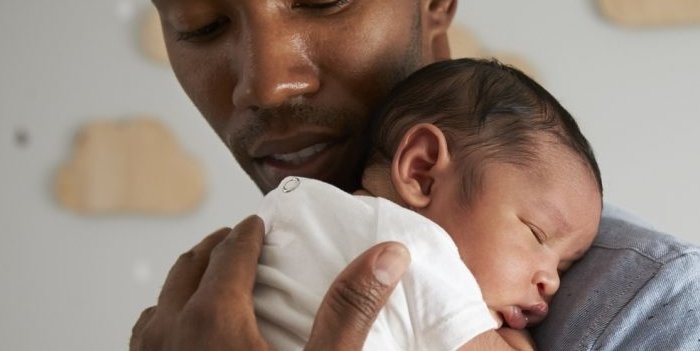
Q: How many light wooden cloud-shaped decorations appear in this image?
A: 4